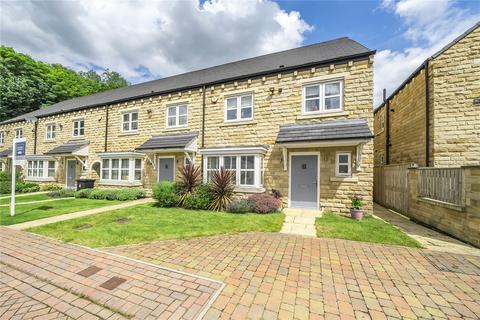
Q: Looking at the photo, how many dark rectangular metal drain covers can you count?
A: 2